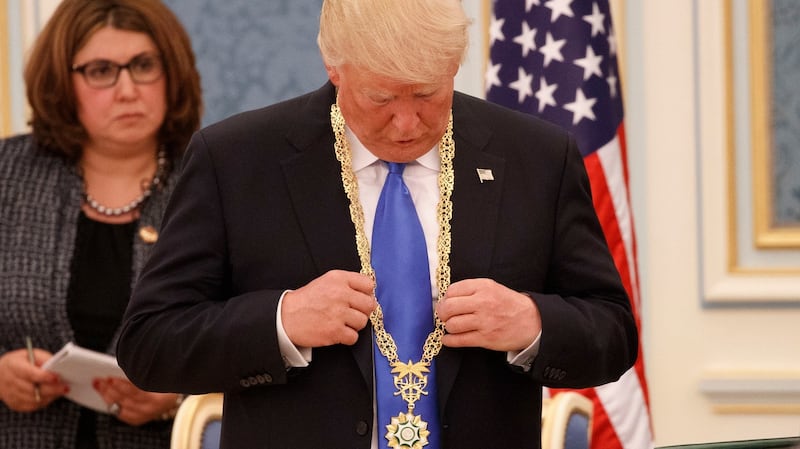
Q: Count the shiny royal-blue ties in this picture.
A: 1